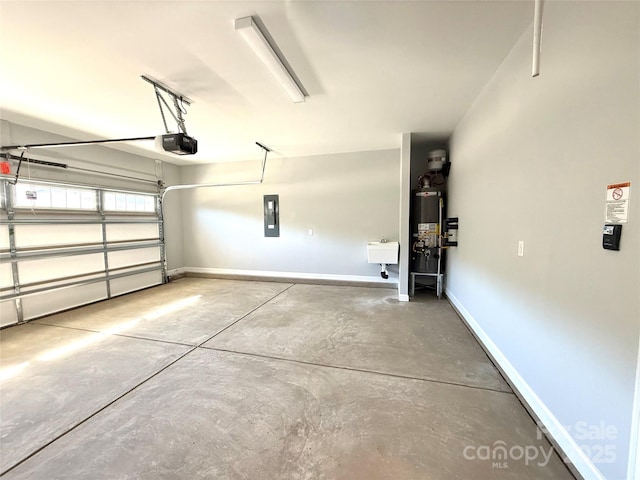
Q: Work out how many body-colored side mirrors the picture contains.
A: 0